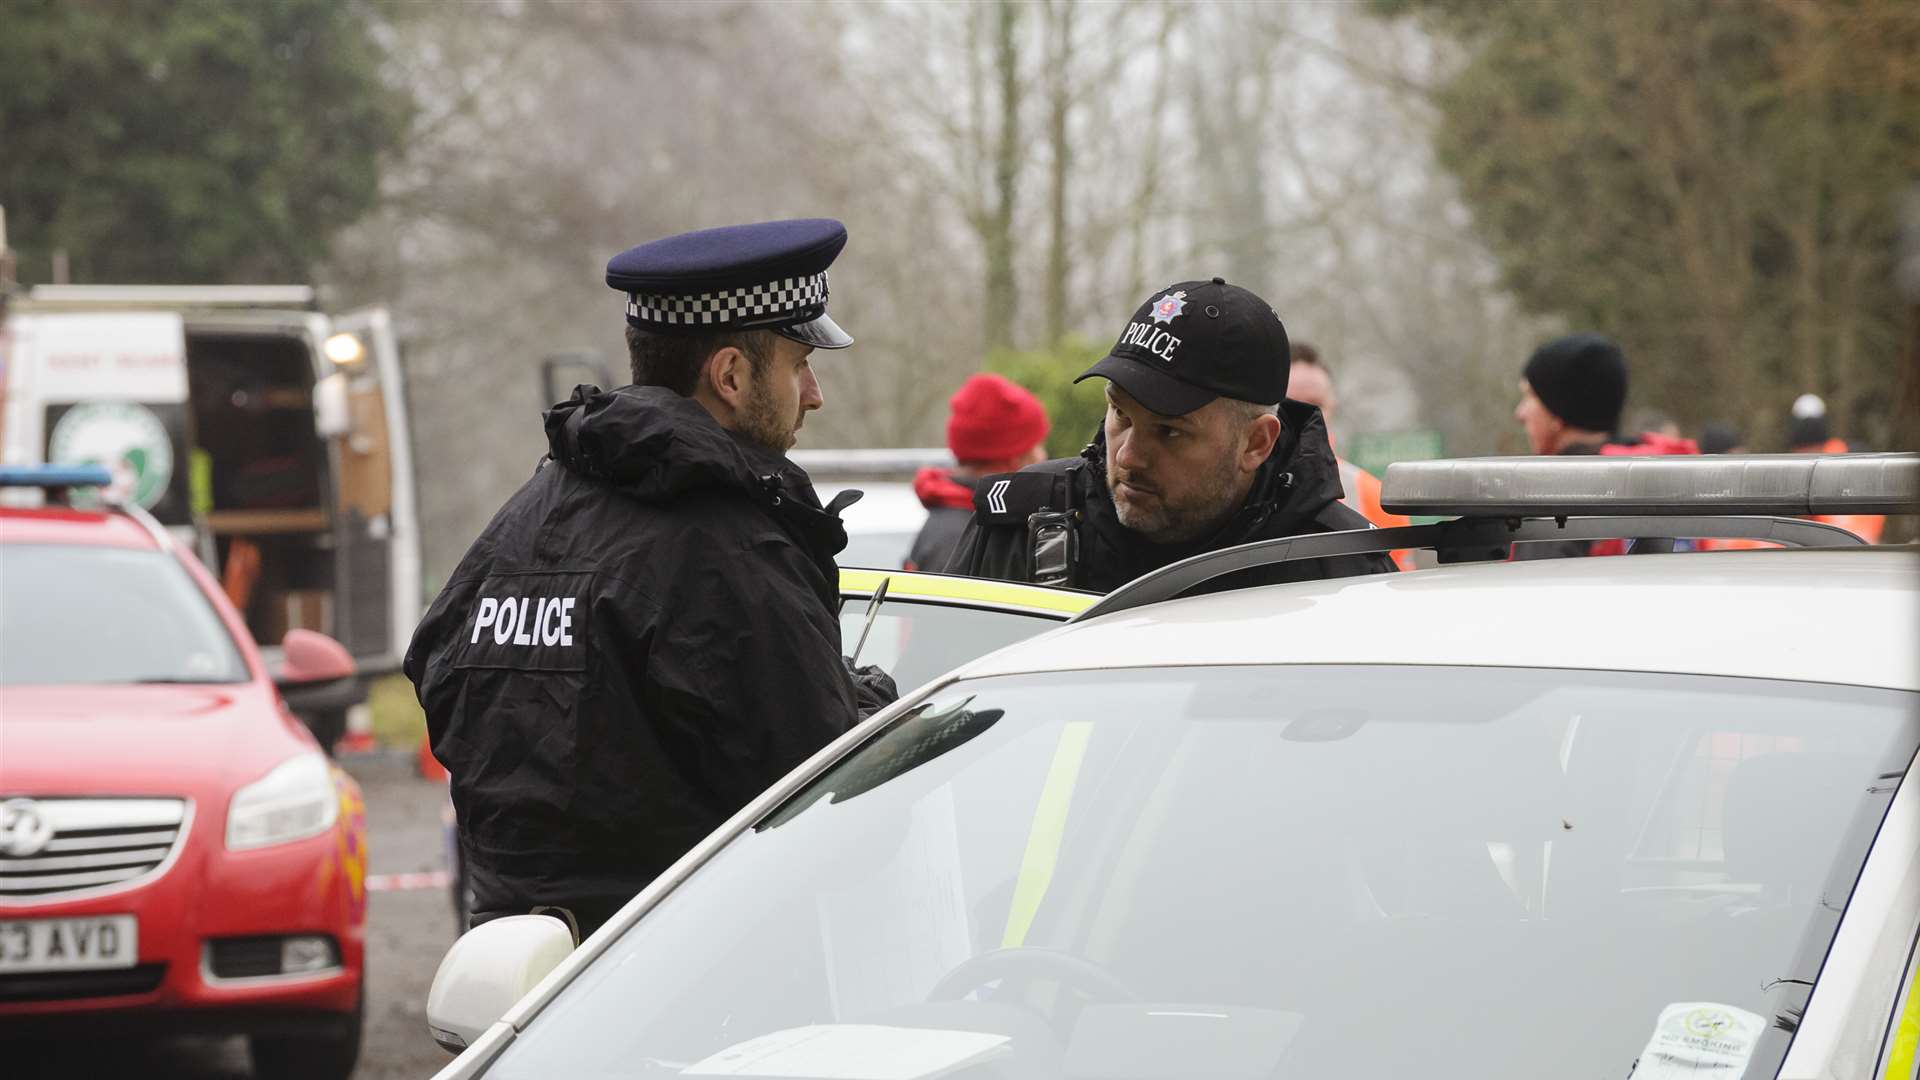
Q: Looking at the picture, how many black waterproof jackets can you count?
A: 2